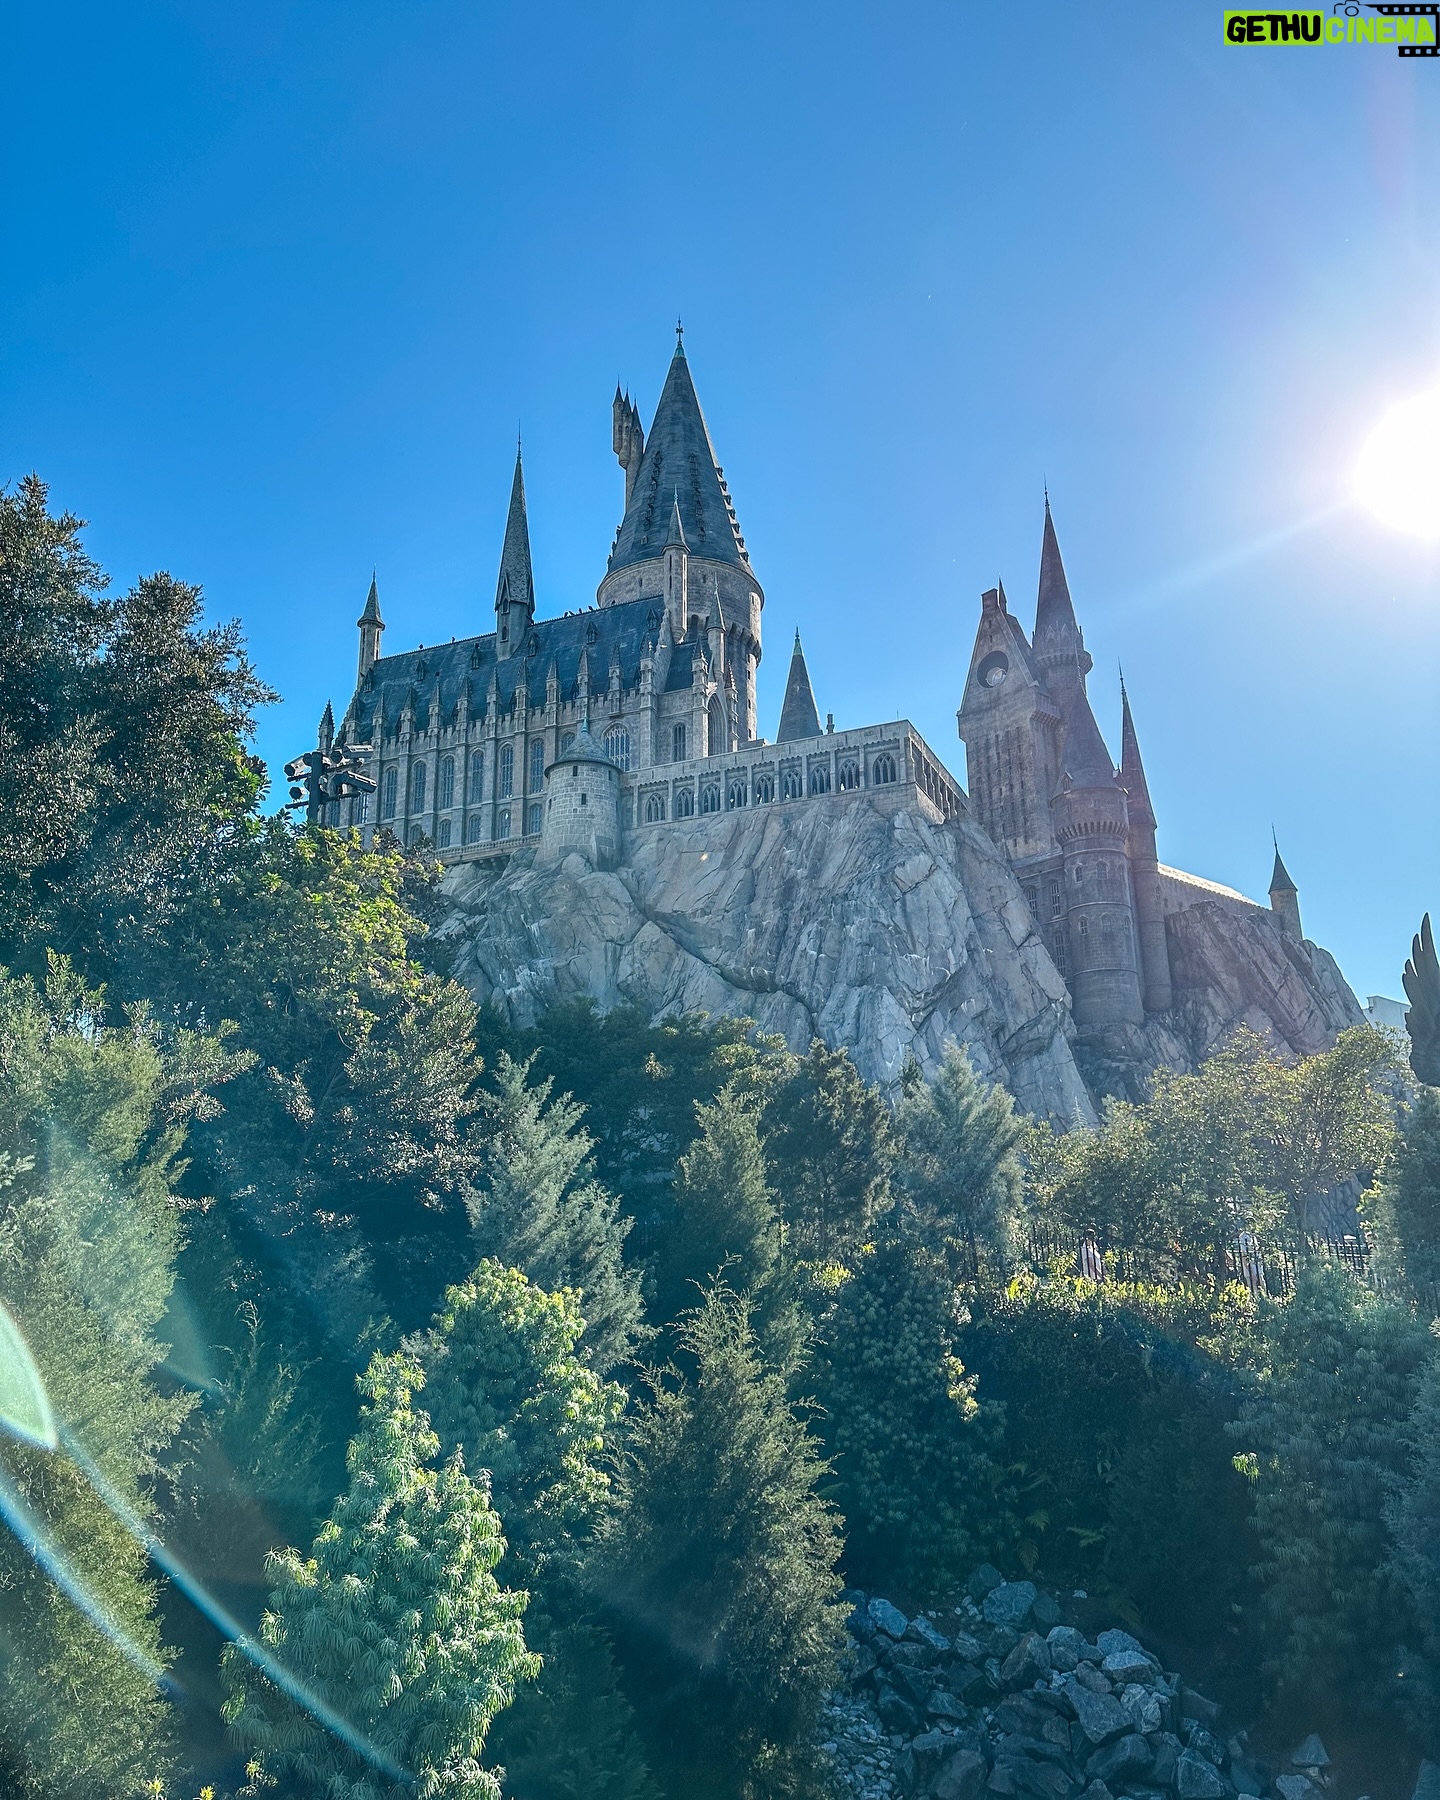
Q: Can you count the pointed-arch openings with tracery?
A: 9